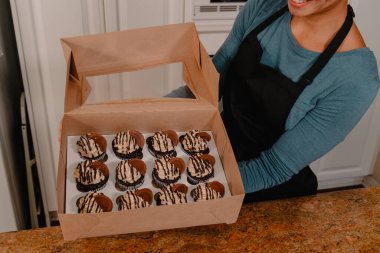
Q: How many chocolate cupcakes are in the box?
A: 12